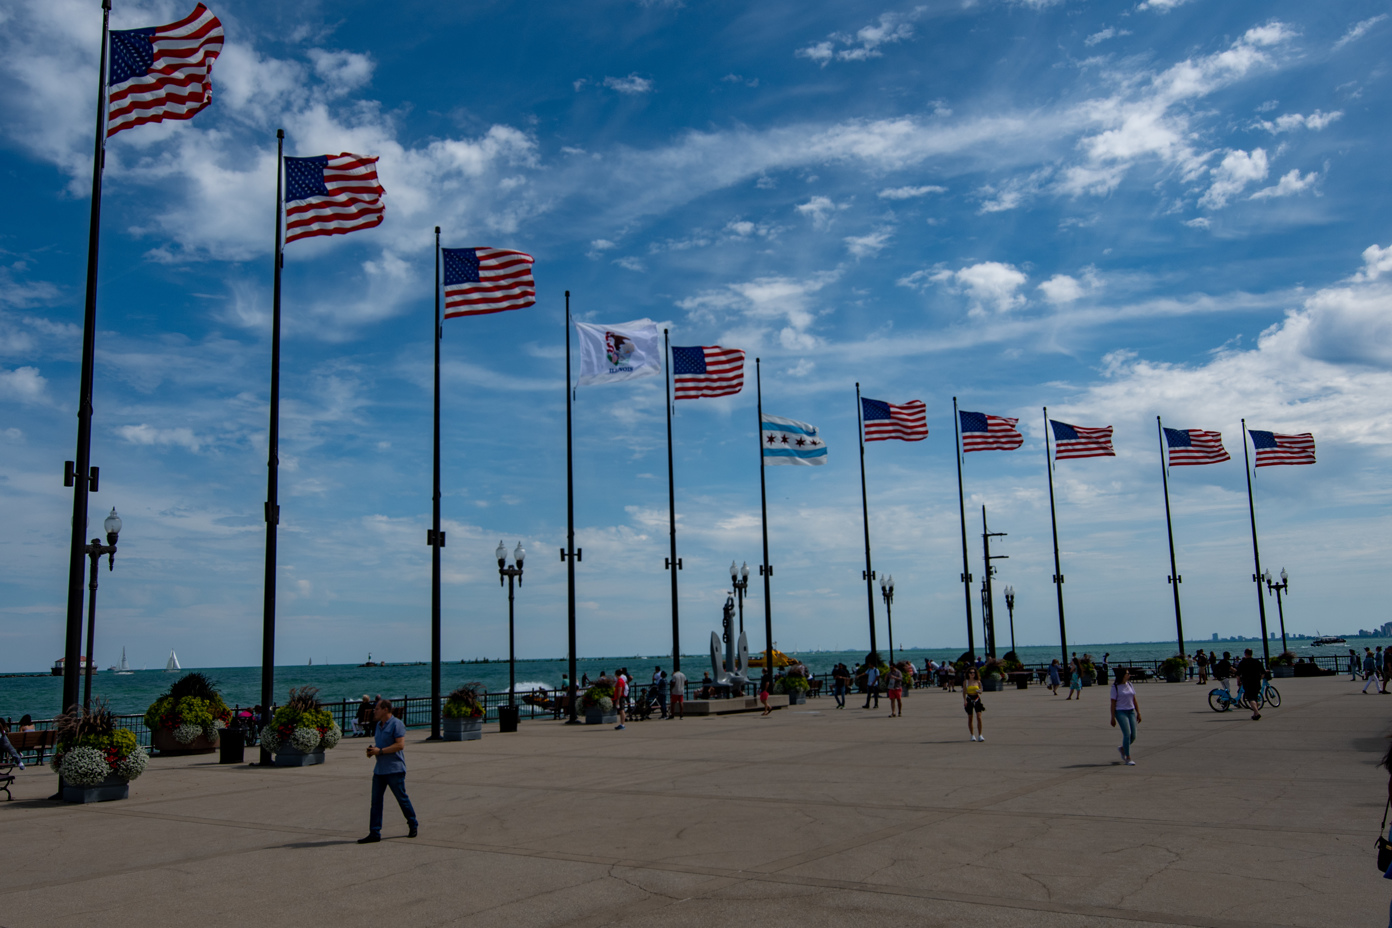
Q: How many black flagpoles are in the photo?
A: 11